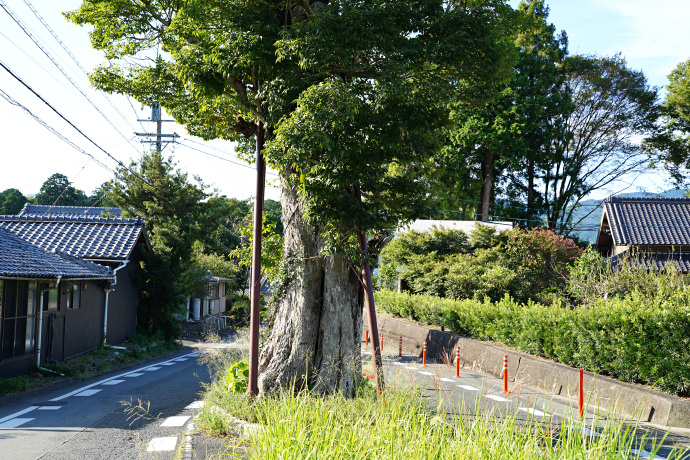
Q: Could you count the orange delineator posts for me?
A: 7